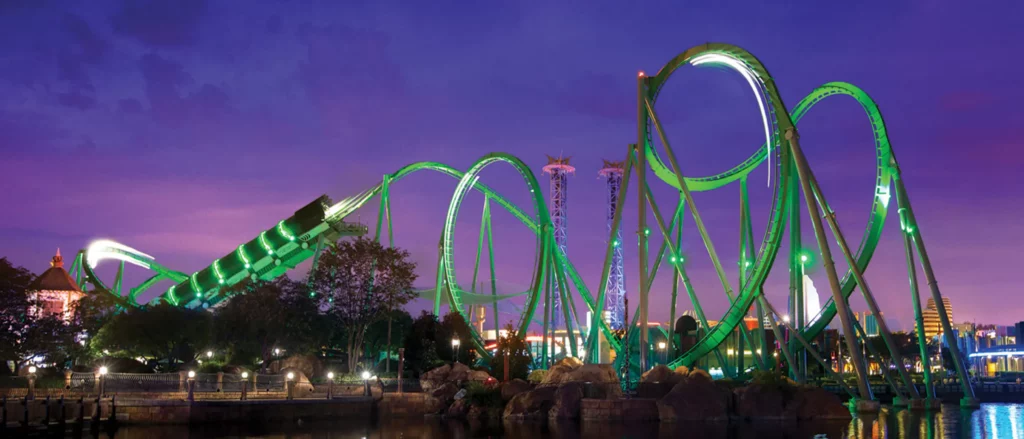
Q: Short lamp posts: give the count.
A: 7